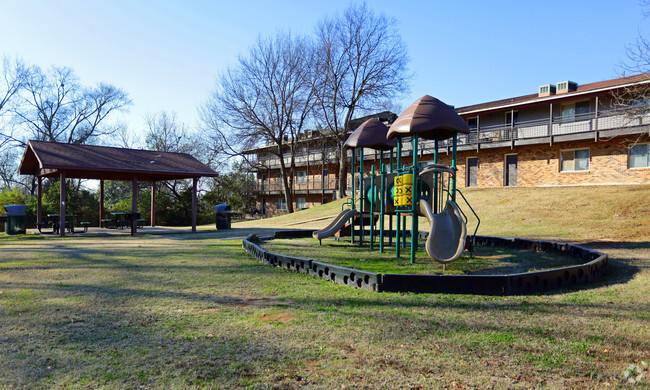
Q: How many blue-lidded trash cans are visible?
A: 2